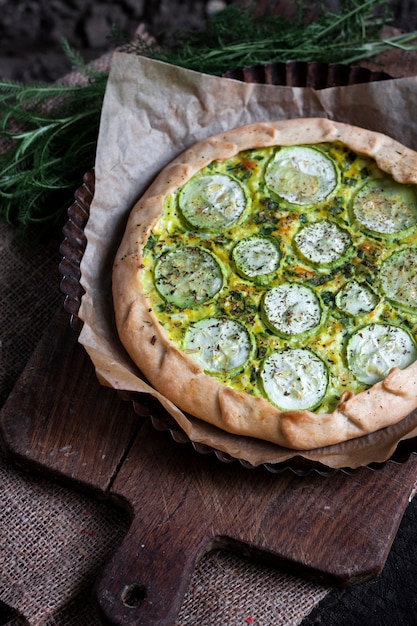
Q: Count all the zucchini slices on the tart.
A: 12